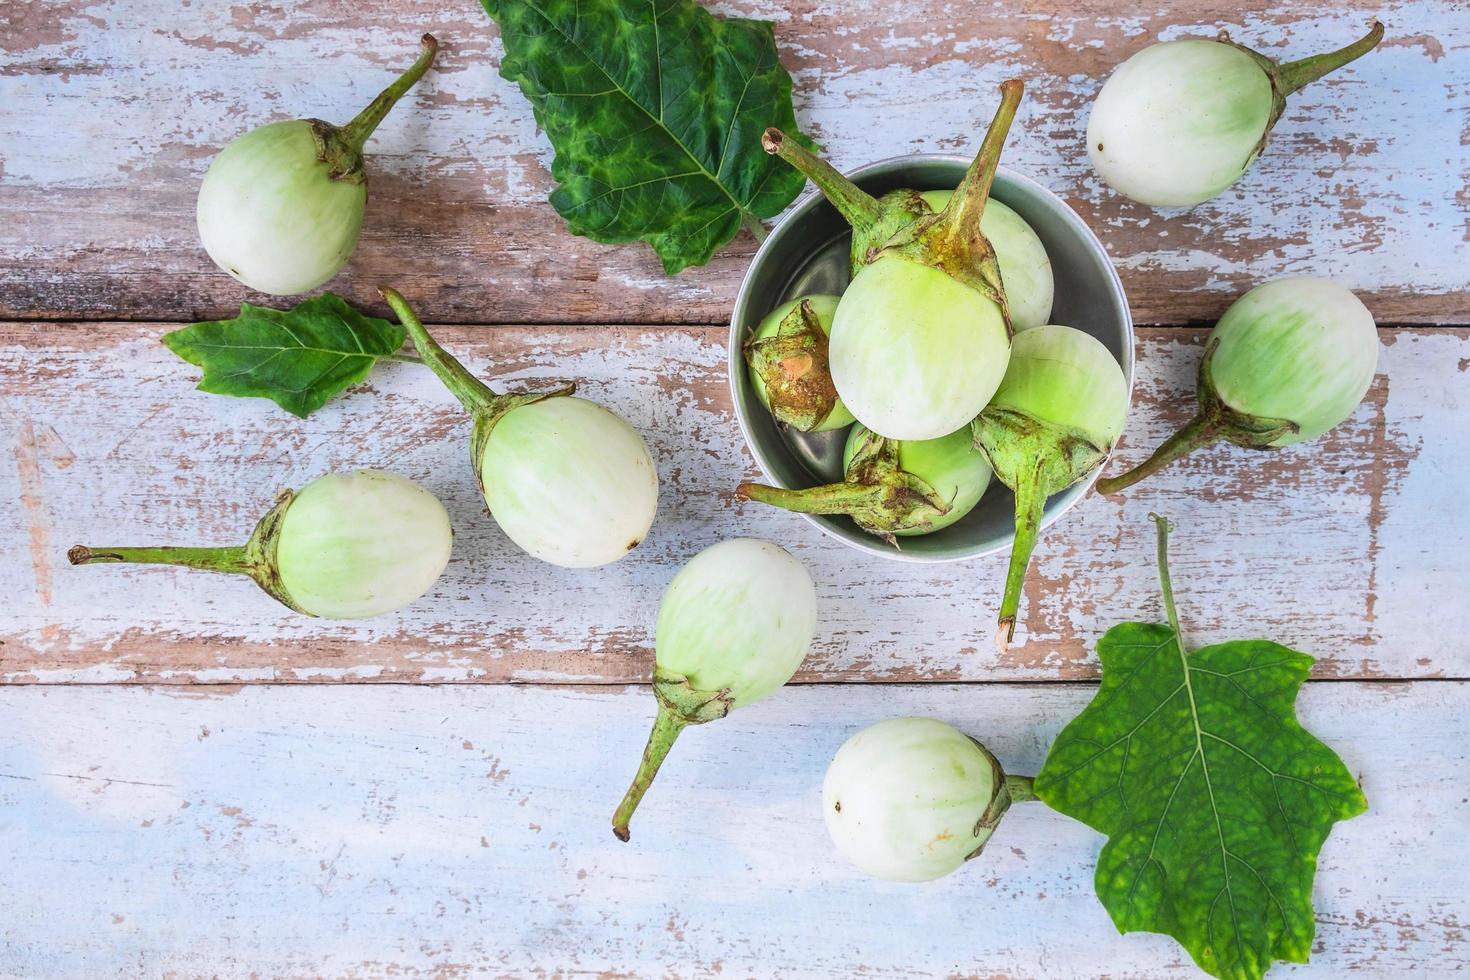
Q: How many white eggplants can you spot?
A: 12